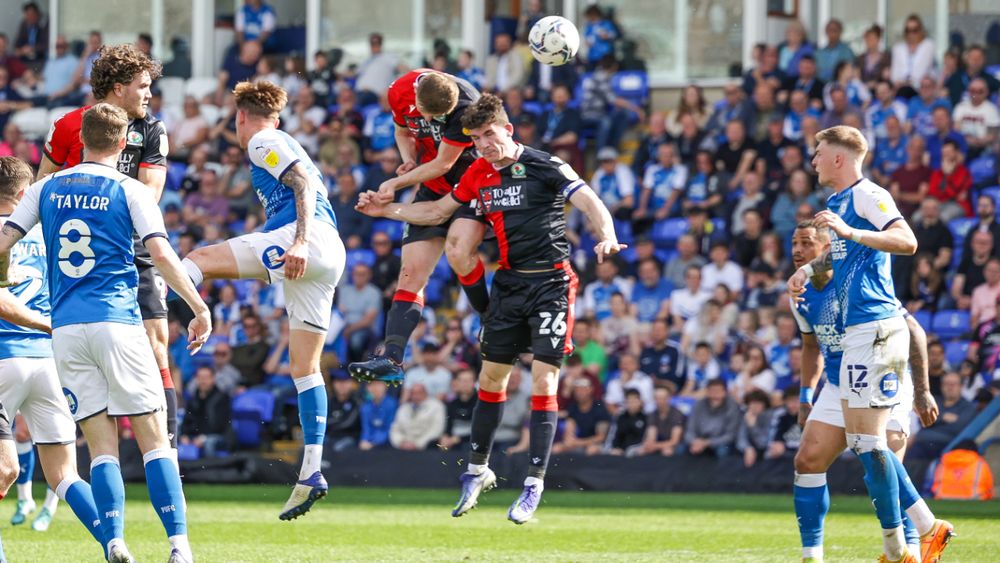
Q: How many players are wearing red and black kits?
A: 3